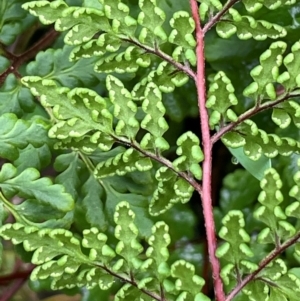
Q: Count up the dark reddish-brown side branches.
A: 6